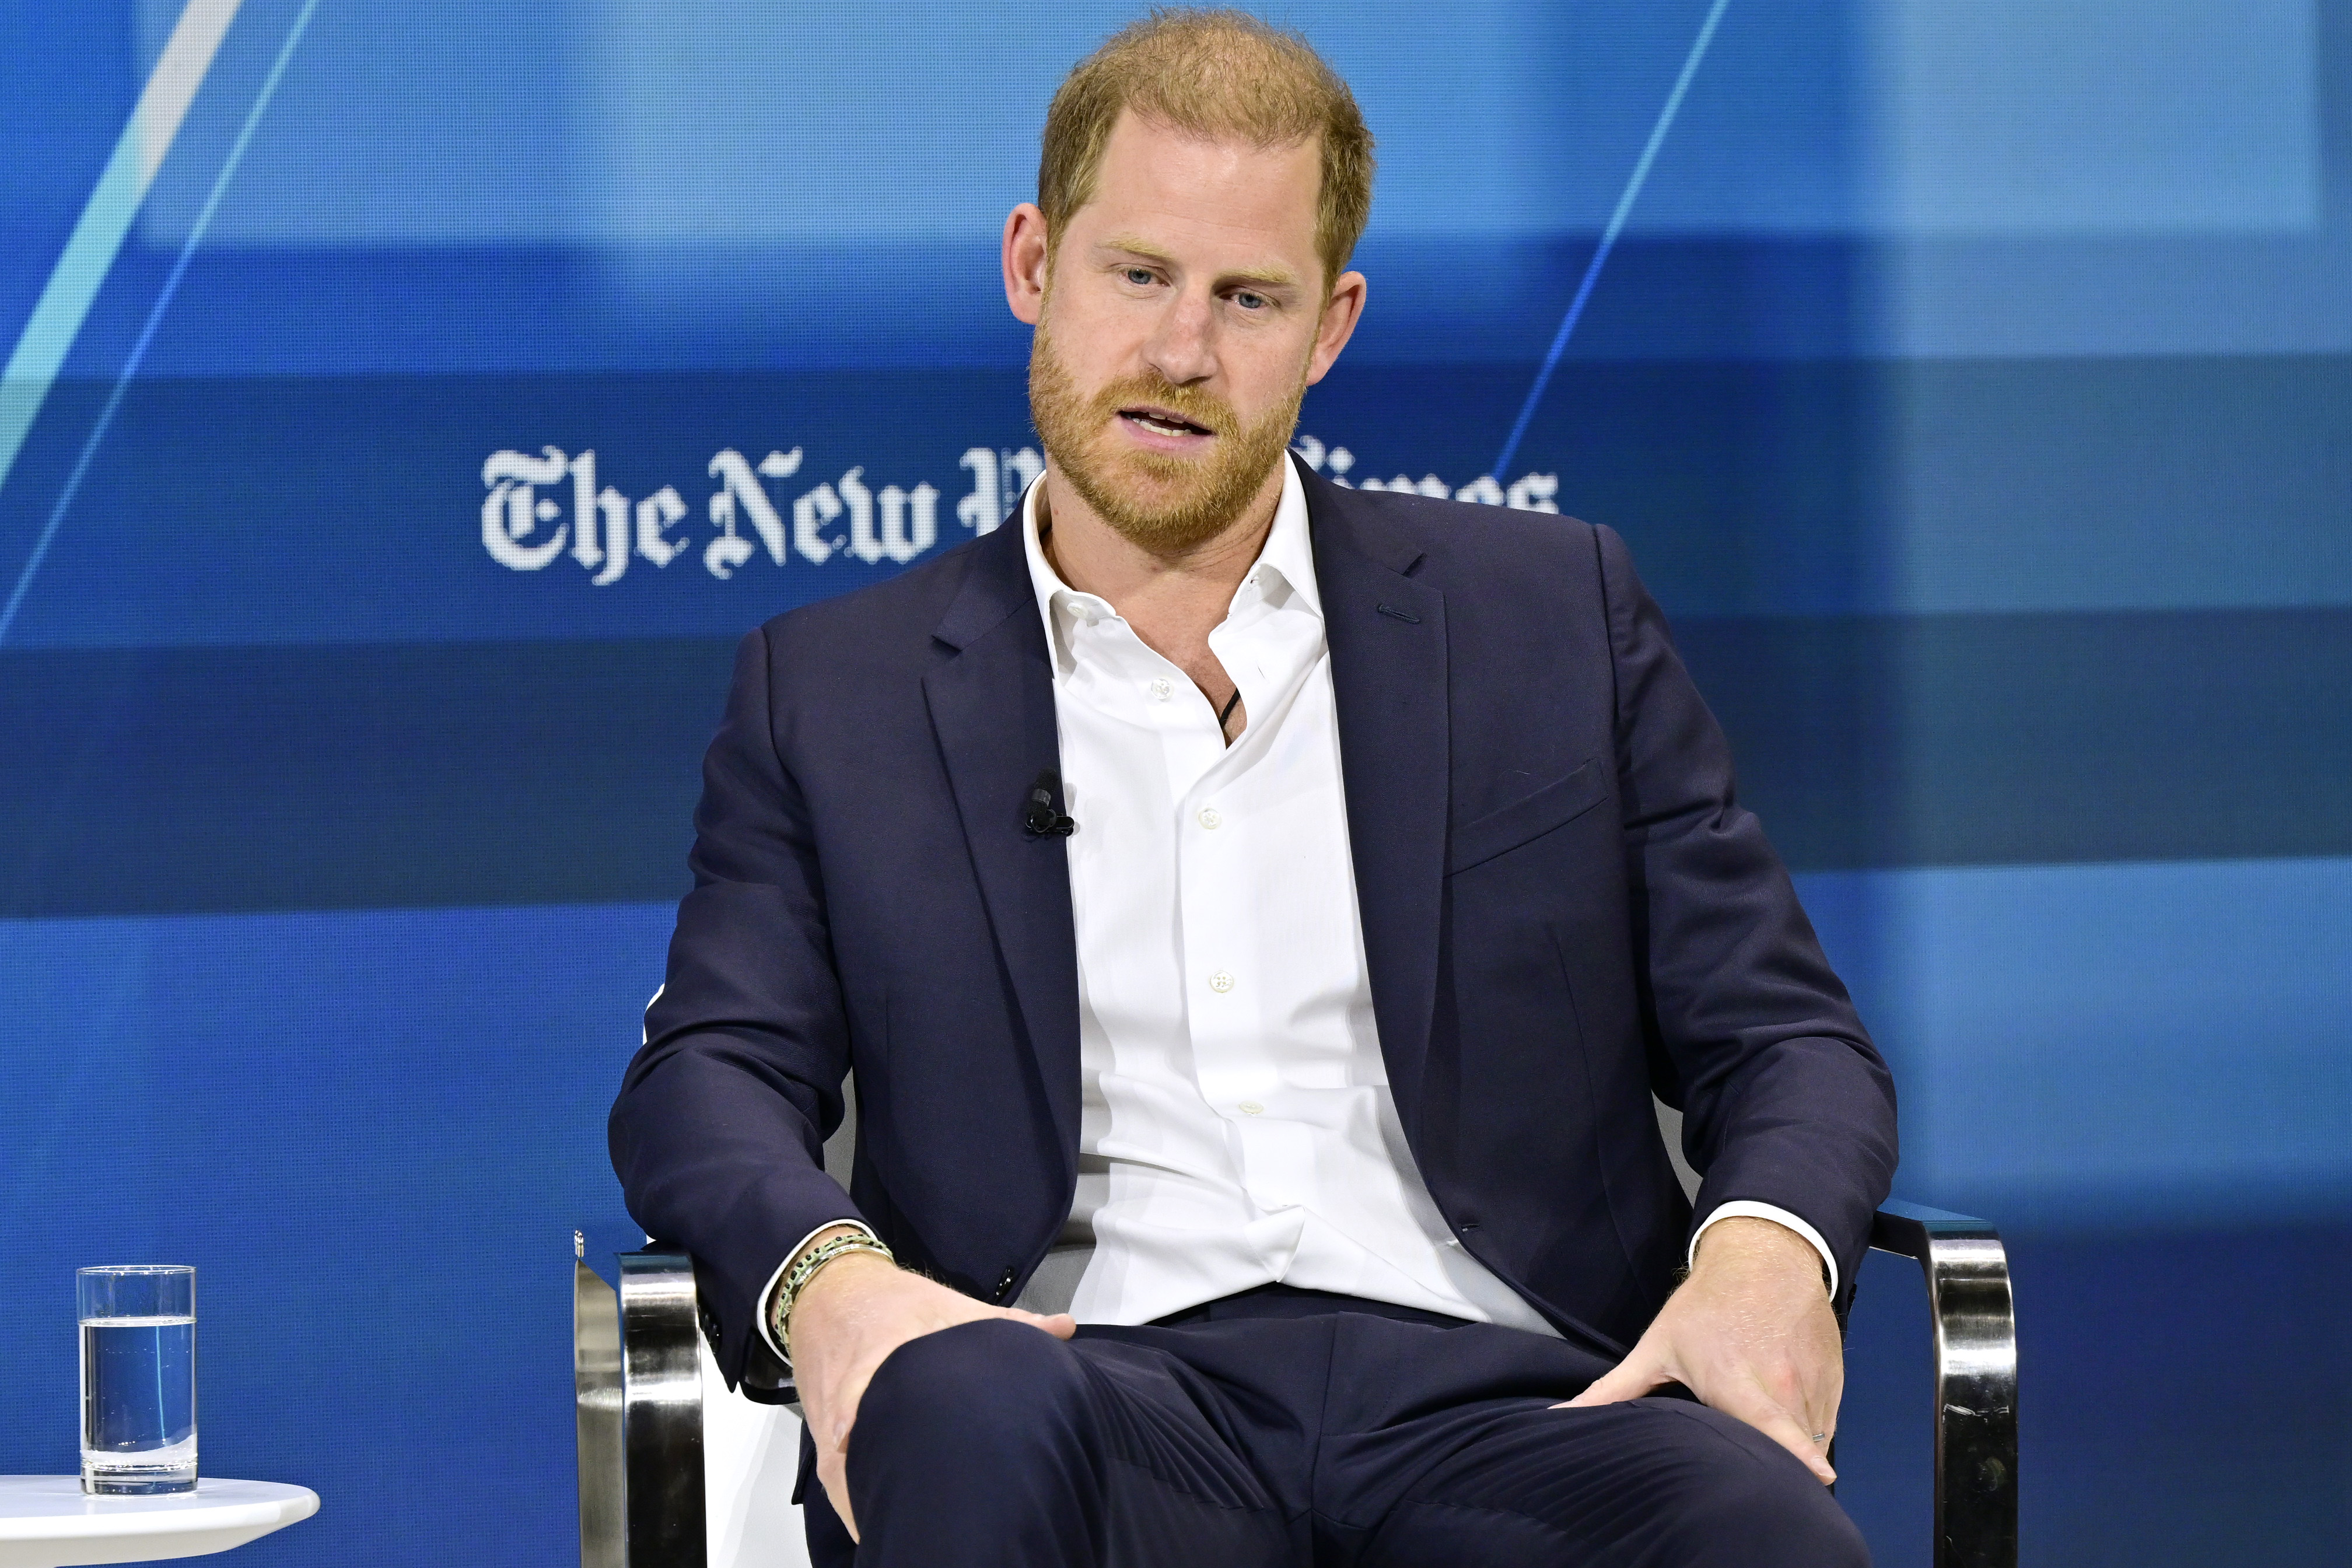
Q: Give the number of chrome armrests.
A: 2